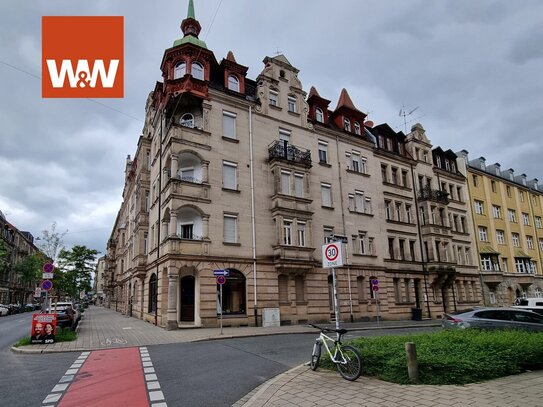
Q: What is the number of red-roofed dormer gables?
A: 3